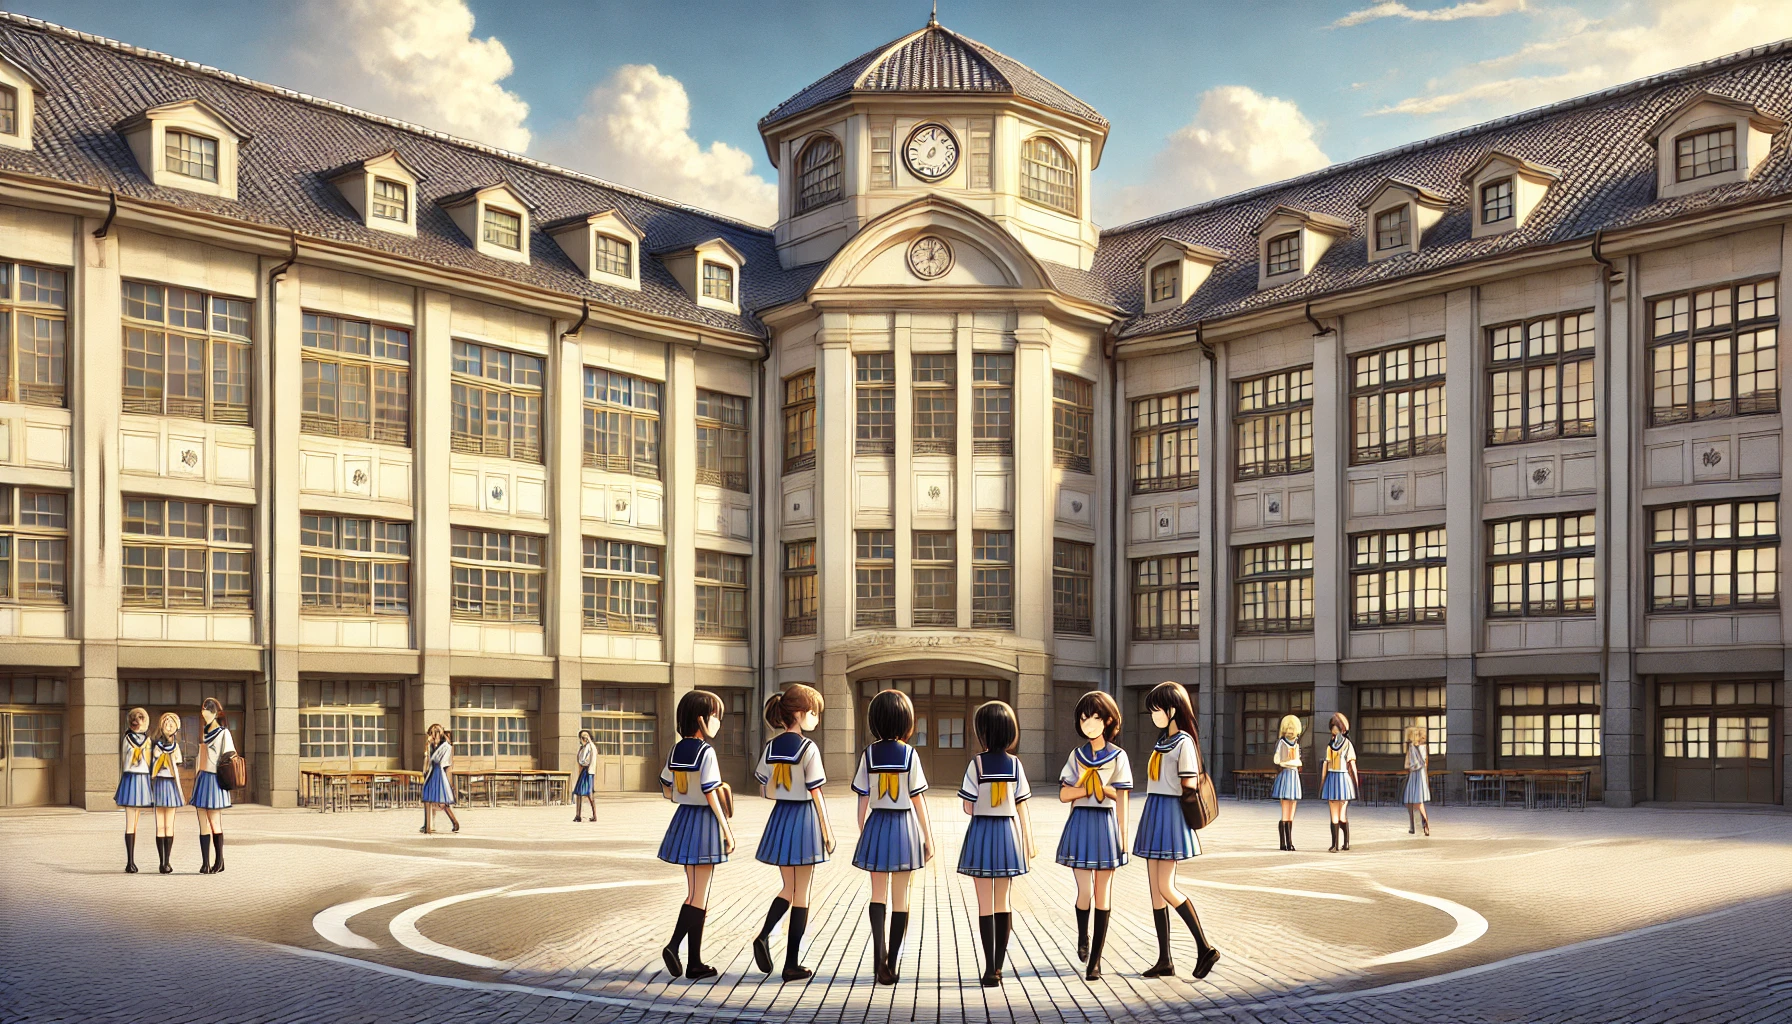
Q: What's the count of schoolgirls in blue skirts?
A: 14